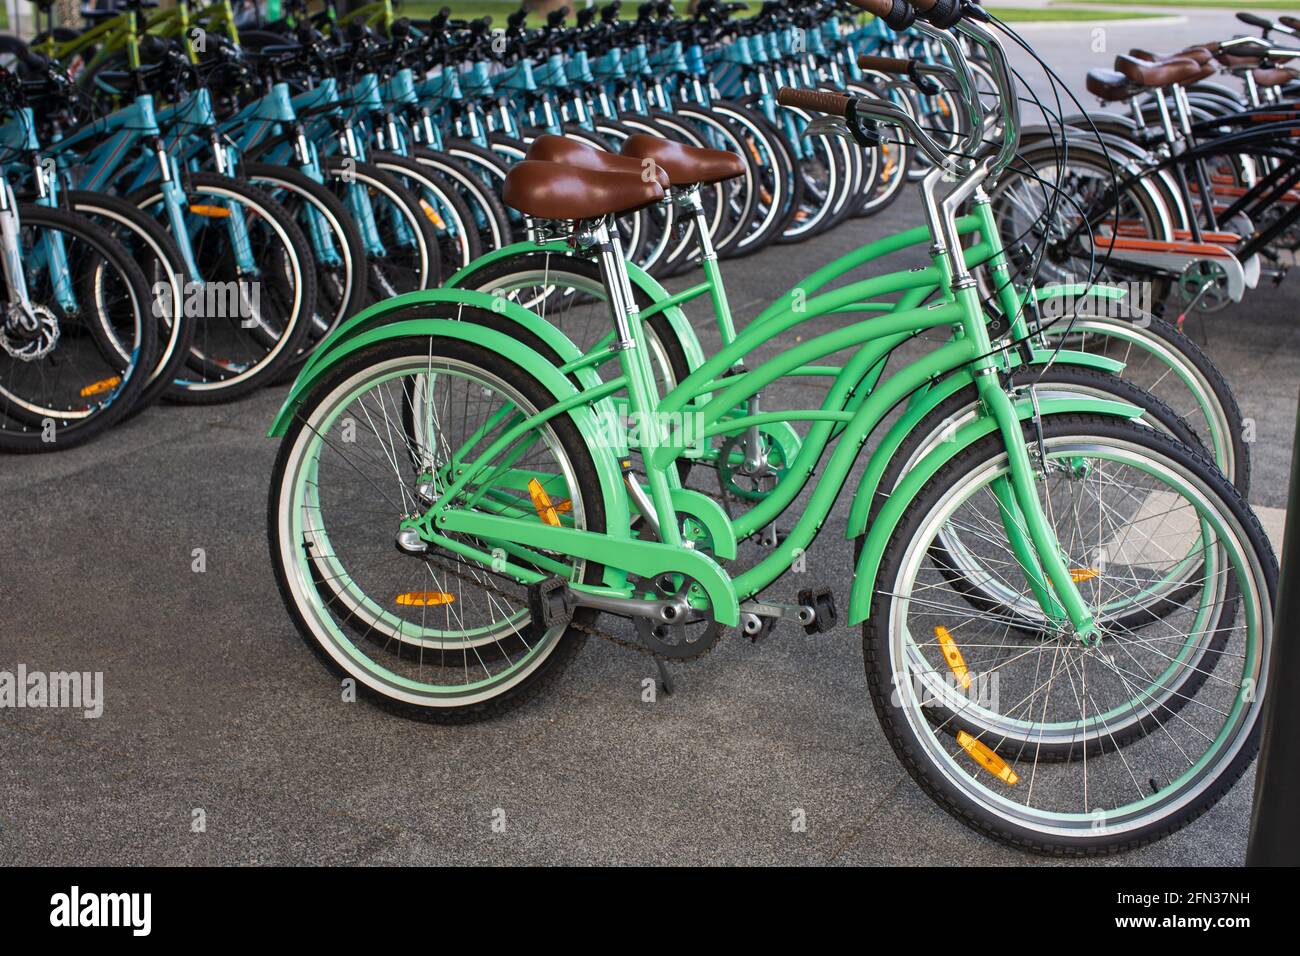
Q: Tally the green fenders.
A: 6